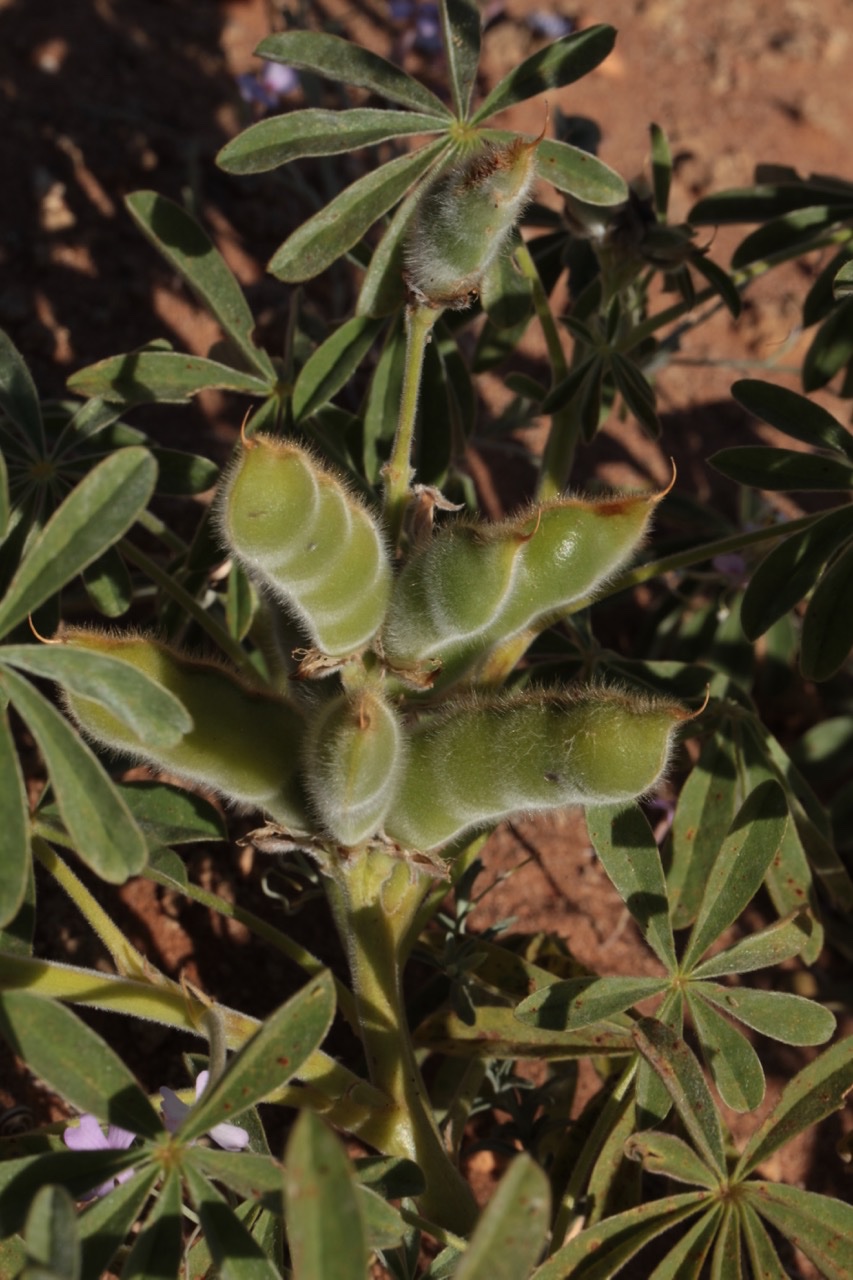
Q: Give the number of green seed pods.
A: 7